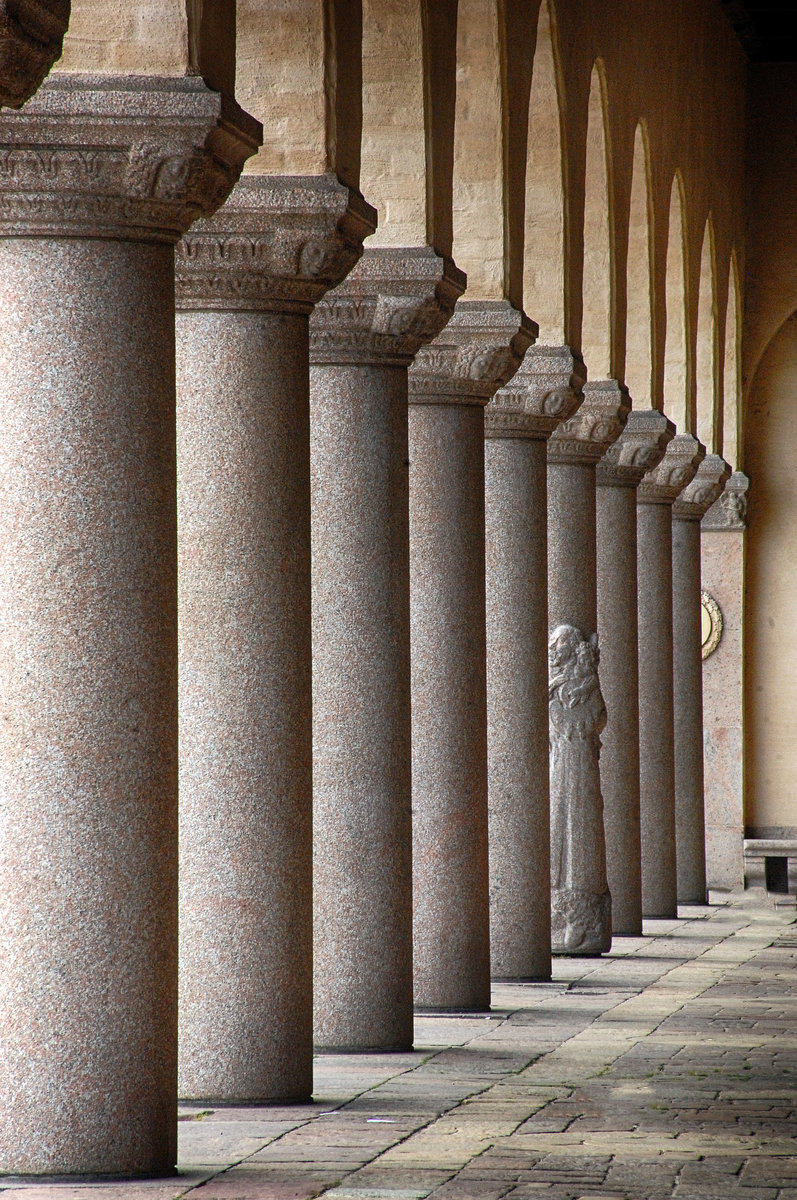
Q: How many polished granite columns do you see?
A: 9